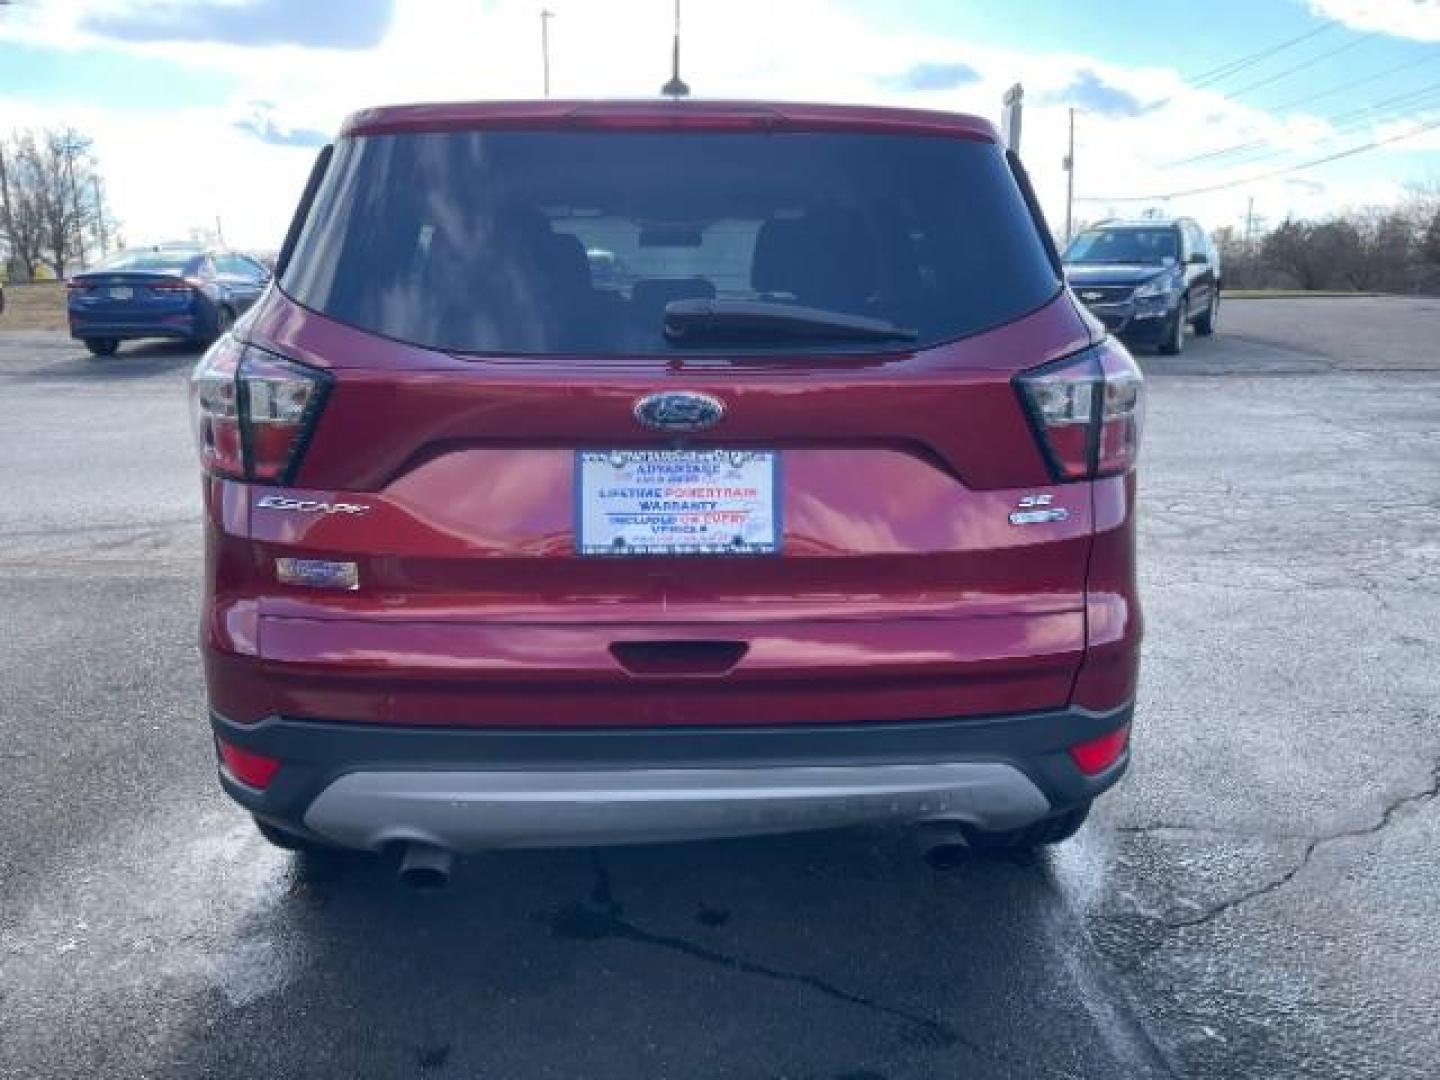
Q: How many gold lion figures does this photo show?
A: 0